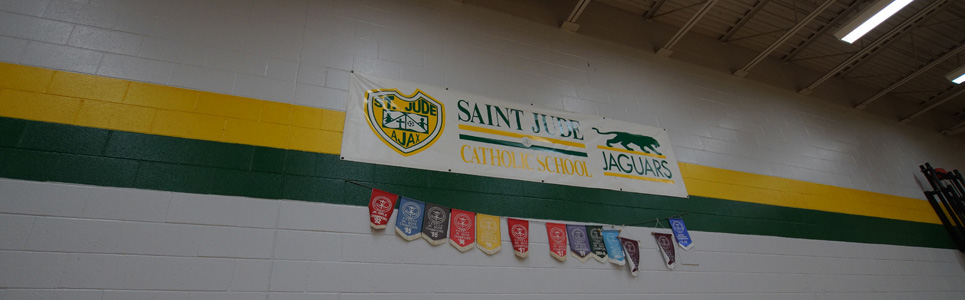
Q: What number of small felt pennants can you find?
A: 13